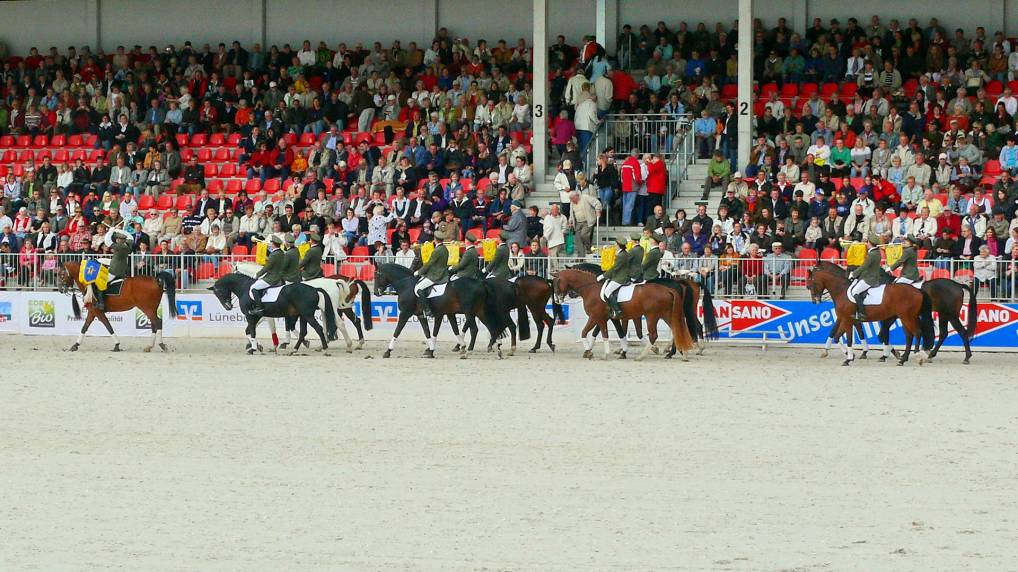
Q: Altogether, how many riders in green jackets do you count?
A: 12